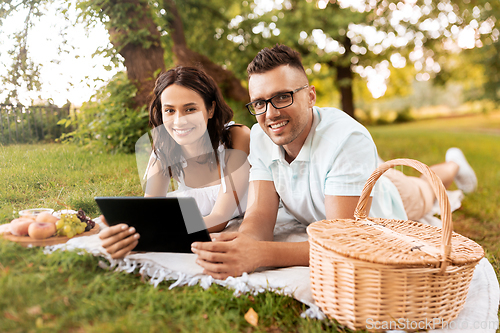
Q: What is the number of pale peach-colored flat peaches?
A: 3